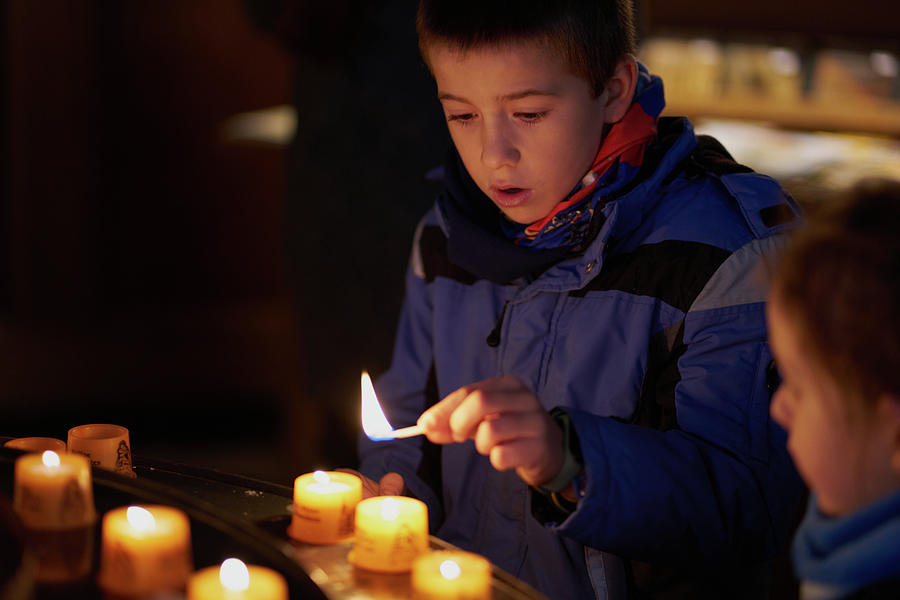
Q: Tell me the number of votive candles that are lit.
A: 6